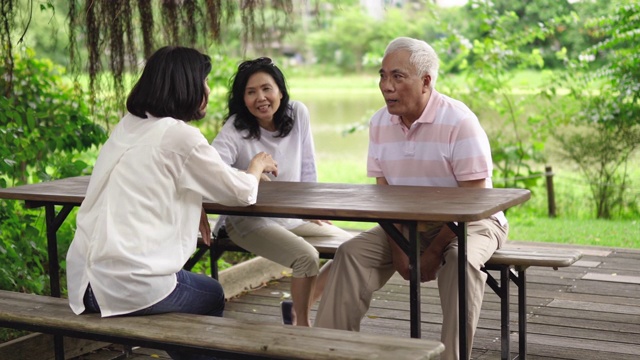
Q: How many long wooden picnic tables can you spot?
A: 1